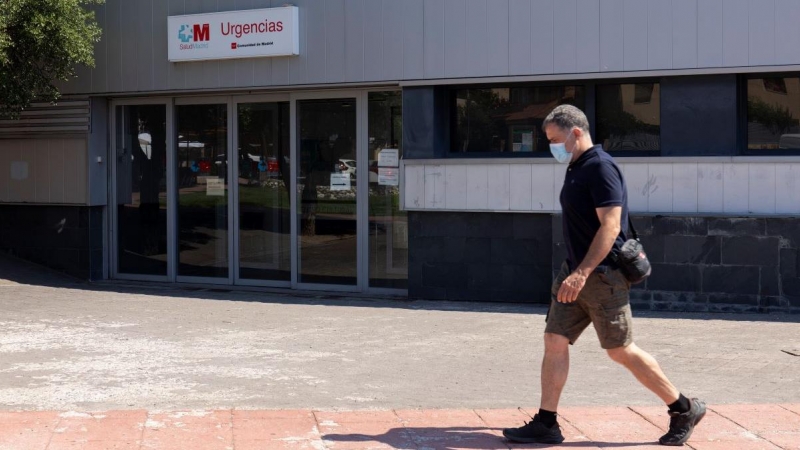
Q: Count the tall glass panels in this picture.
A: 5